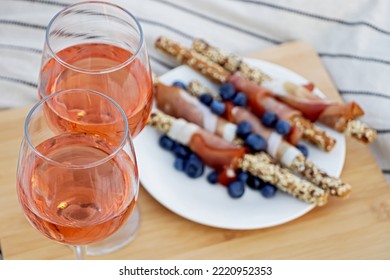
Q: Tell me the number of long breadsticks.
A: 5